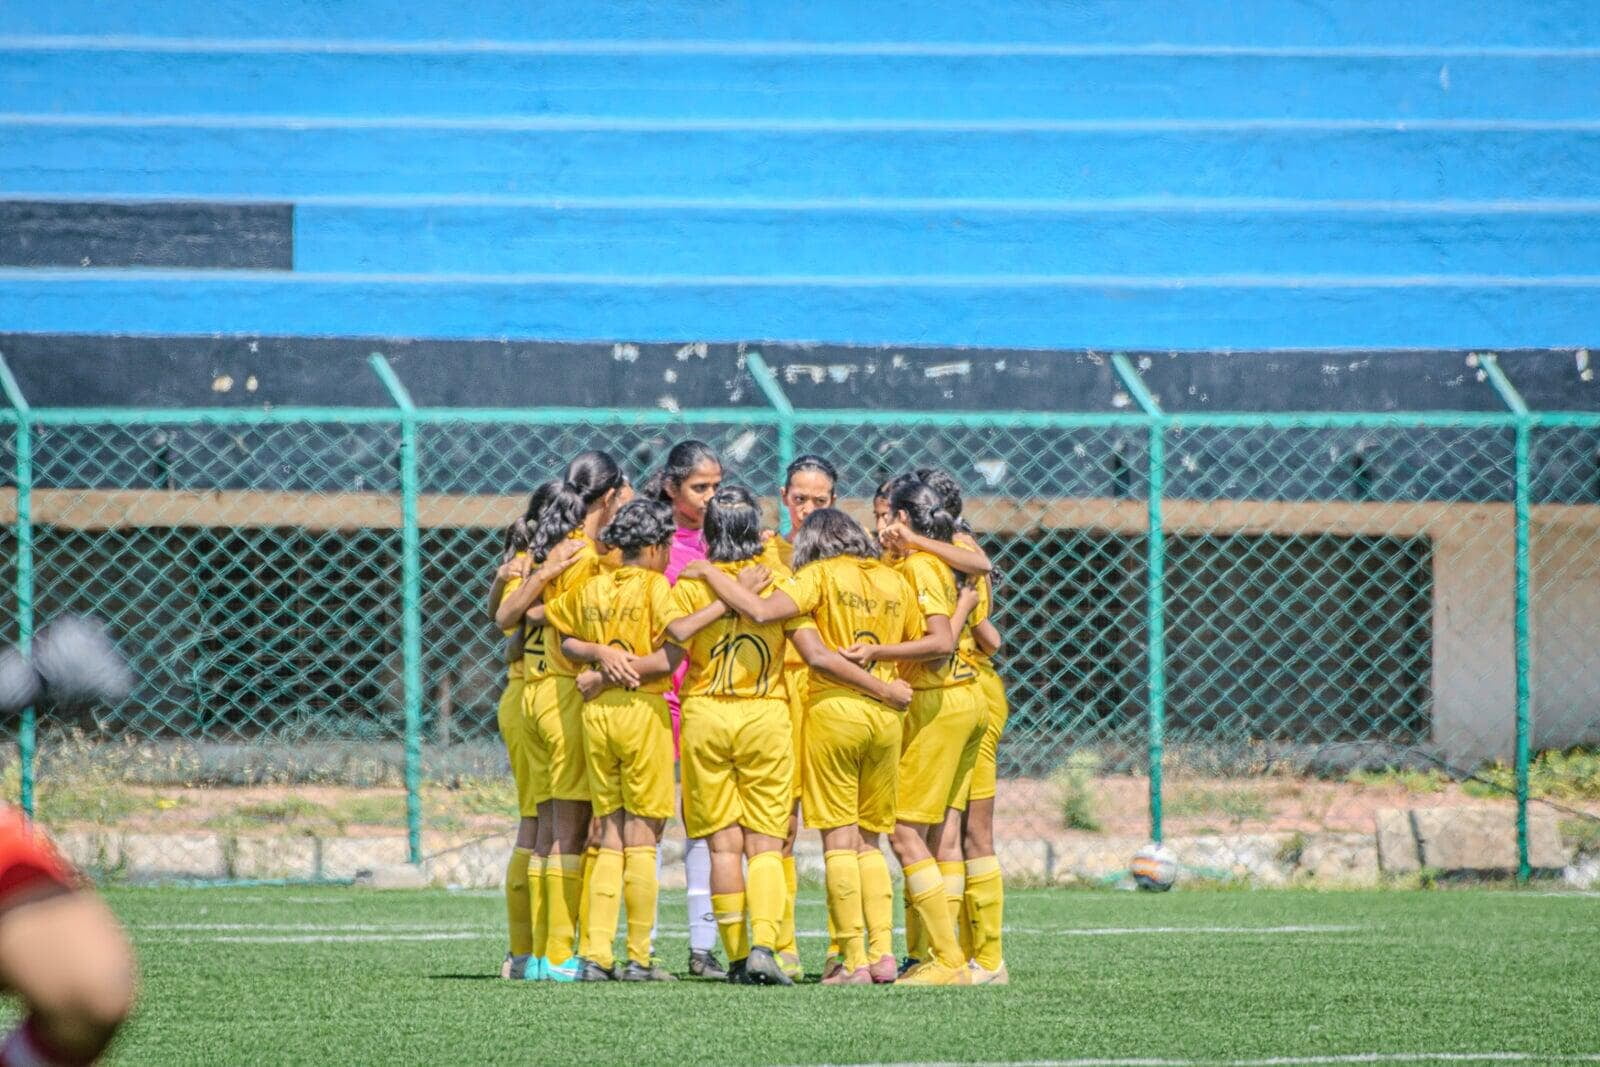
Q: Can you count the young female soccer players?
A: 11